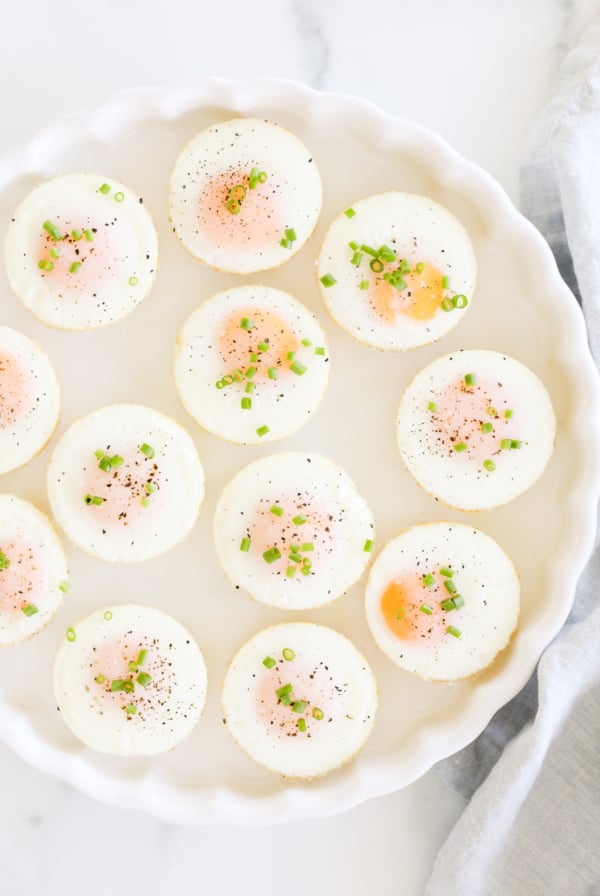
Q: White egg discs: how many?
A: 12